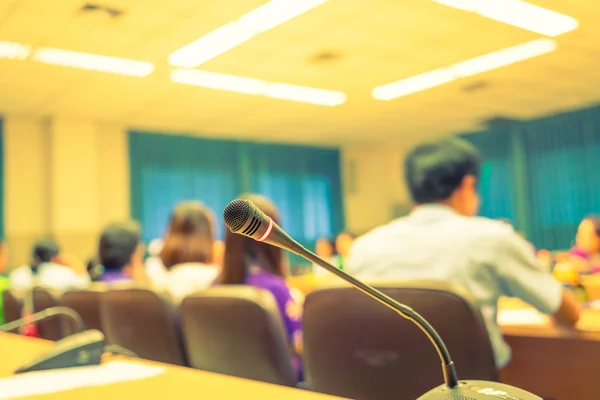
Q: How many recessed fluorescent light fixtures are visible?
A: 6